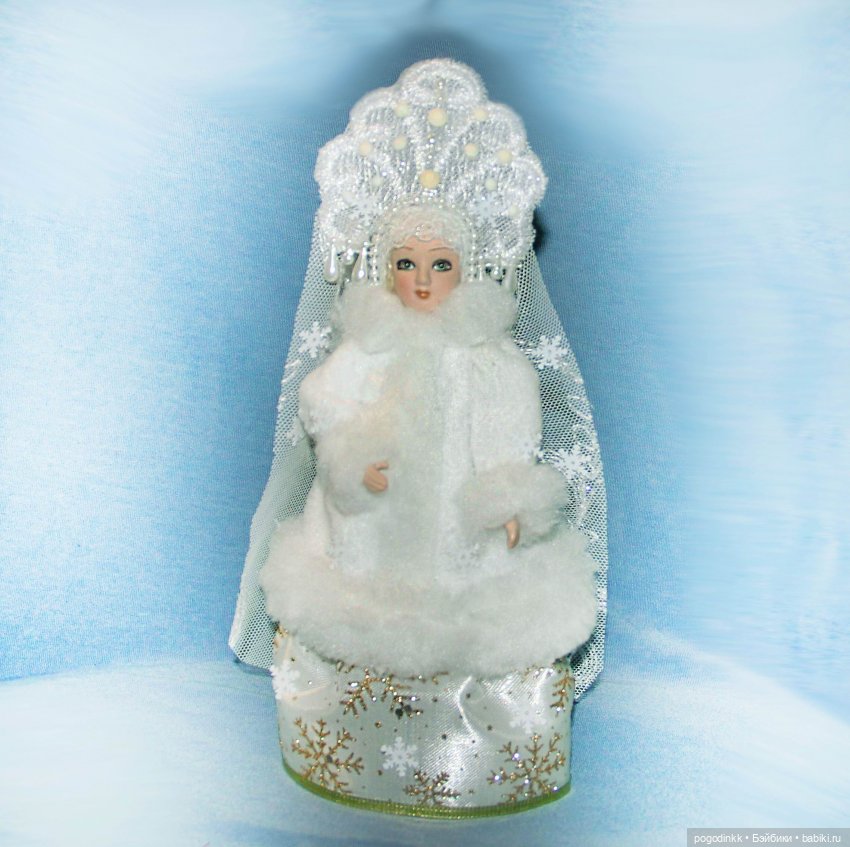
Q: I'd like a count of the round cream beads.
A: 11